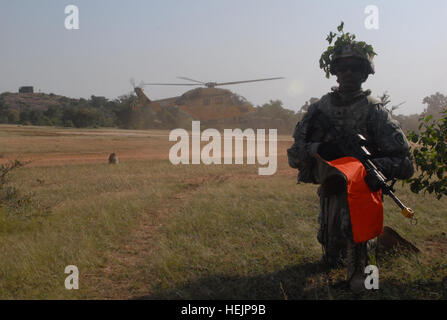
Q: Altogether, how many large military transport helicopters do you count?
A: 1